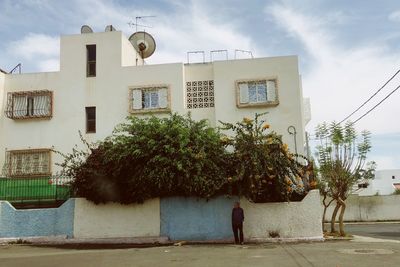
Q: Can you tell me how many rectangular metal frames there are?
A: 3